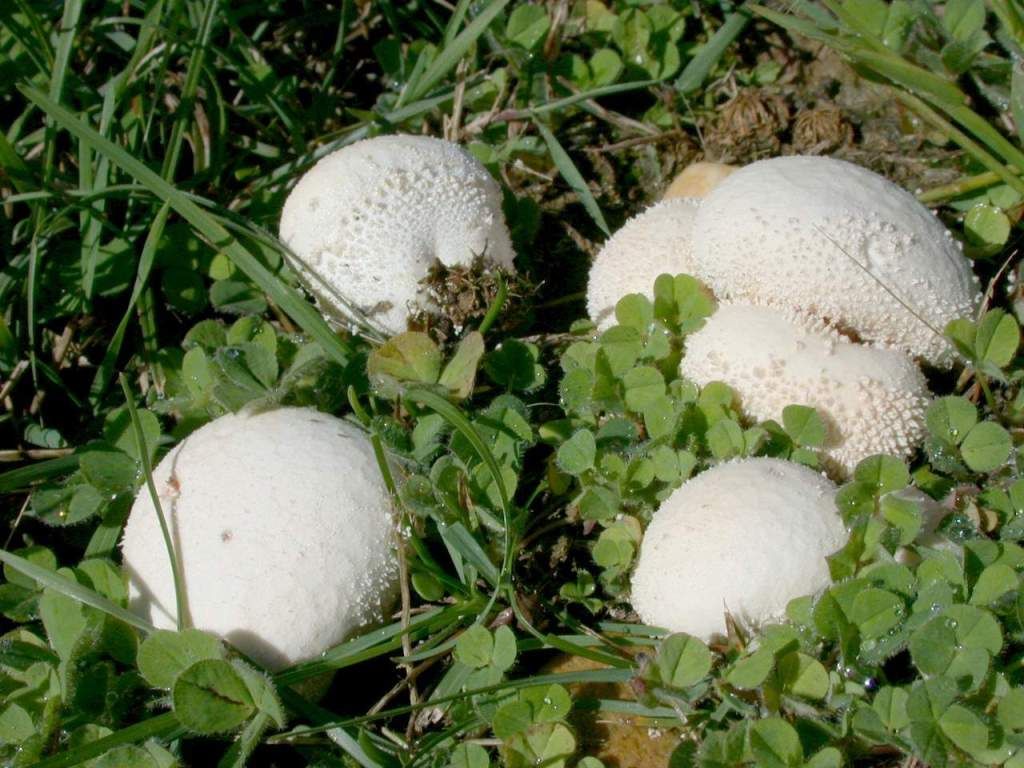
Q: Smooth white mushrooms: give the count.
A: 2